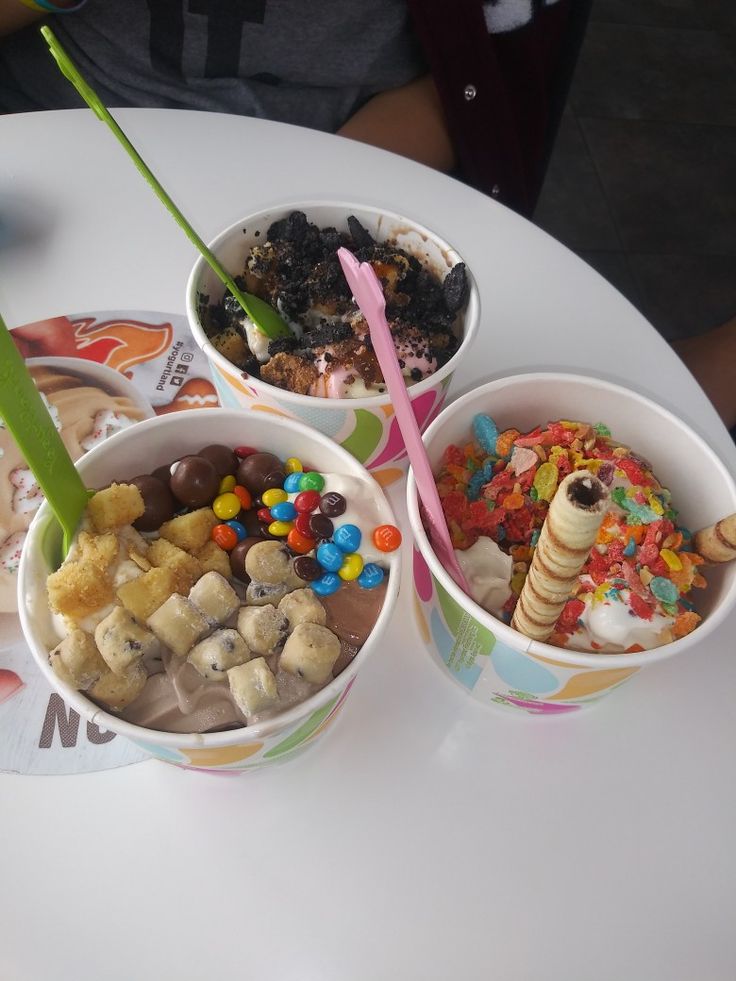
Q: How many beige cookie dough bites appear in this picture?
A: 12